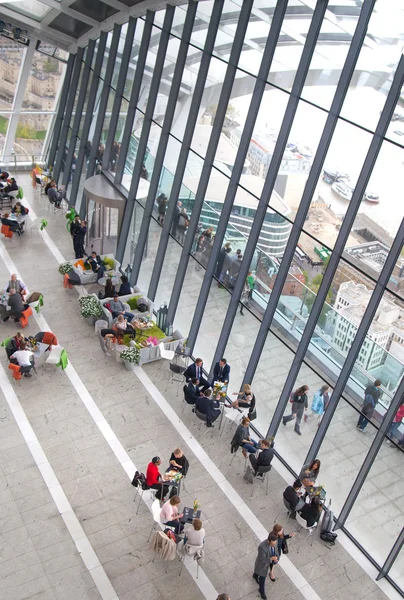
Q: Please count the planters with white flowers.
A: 3